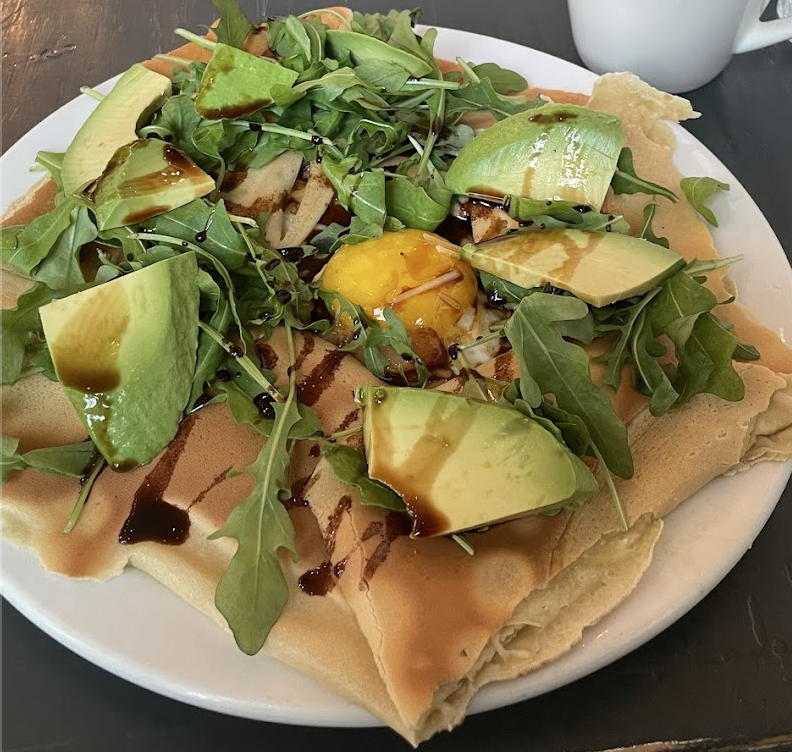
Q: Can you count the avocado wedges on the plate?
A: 8